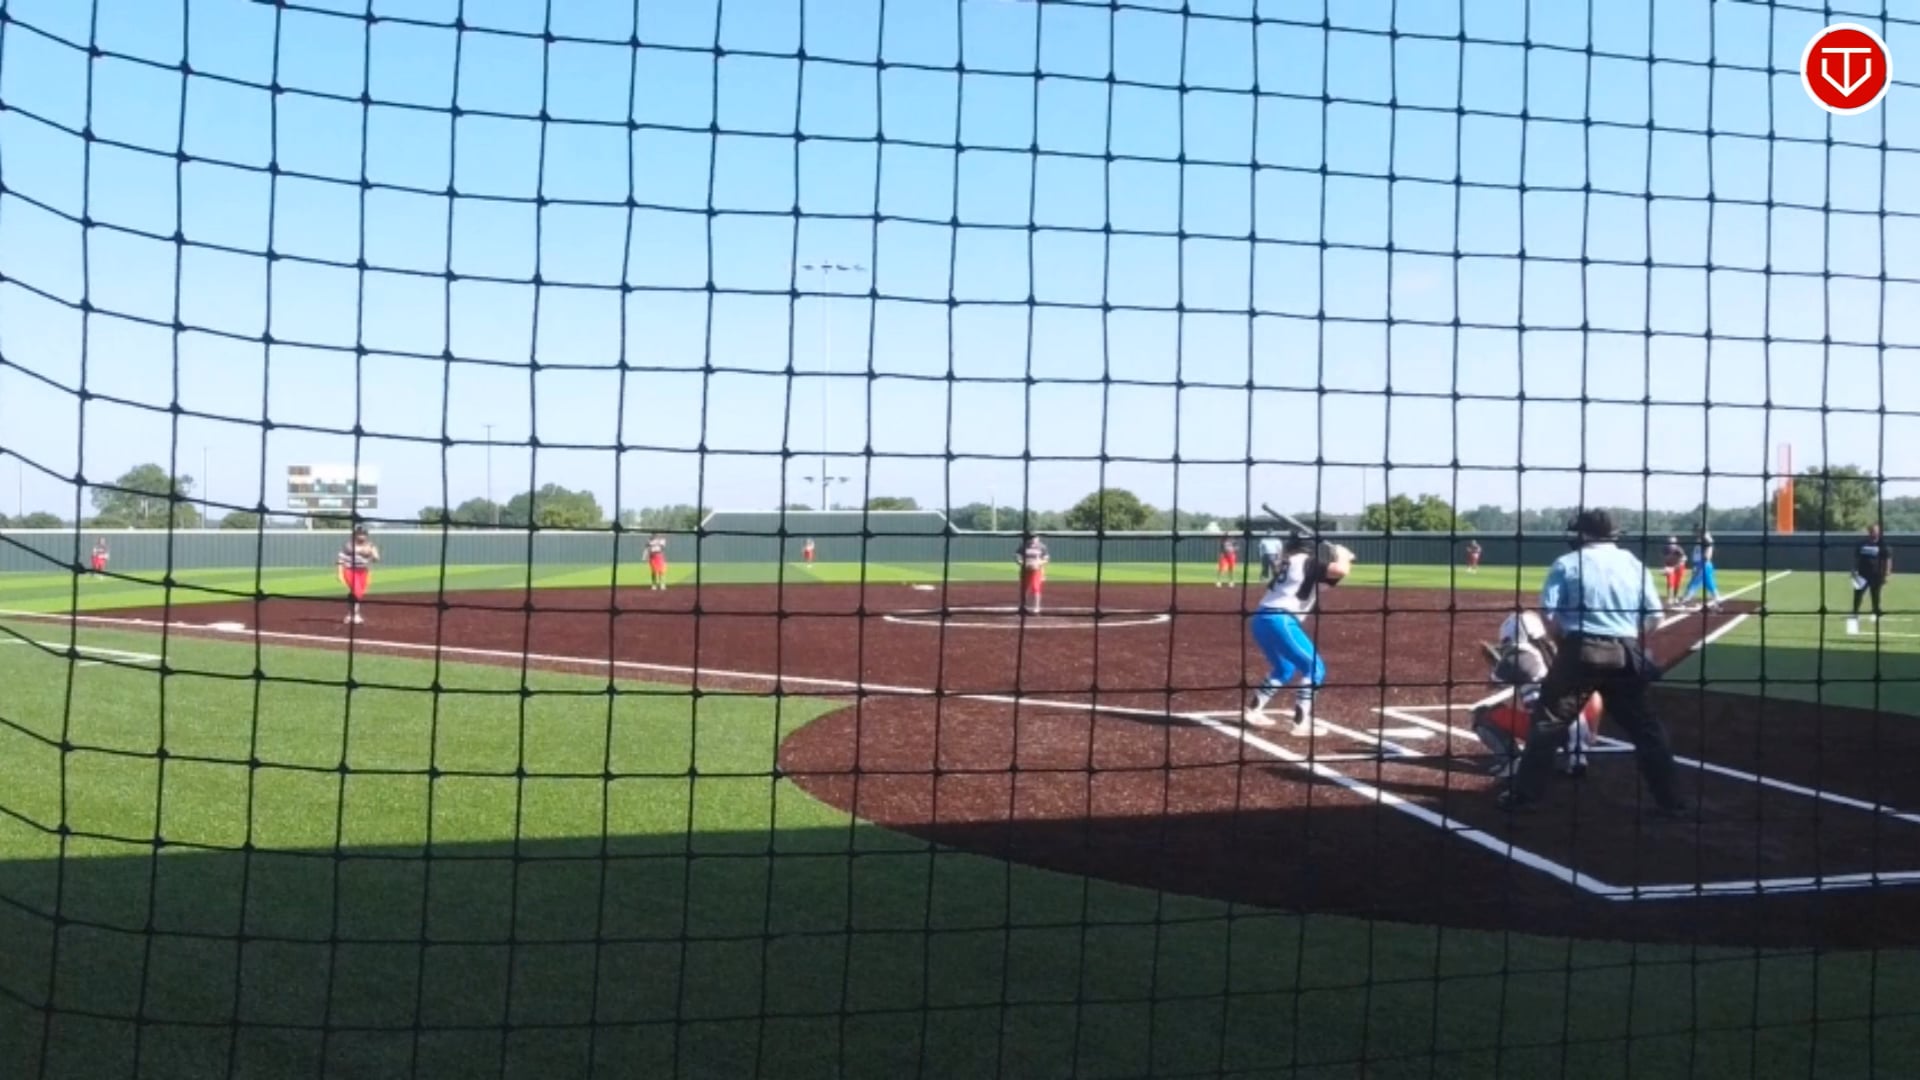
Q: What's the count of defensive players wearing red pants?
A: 9